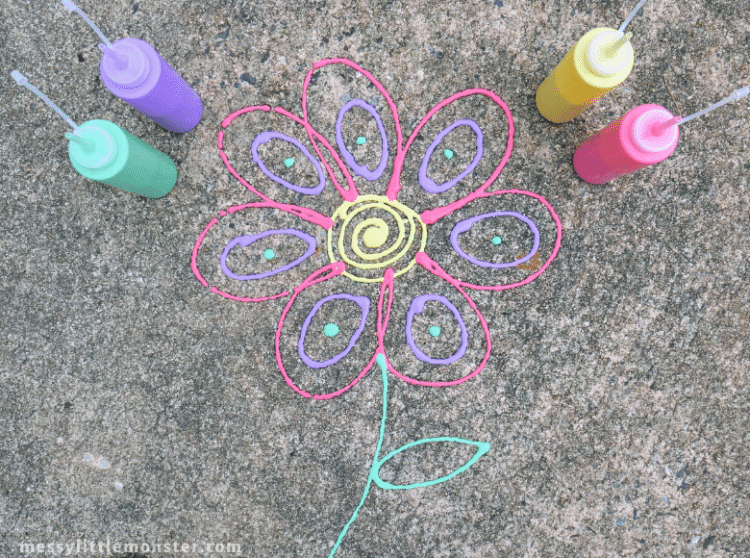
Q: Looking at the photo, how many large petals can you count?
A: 7